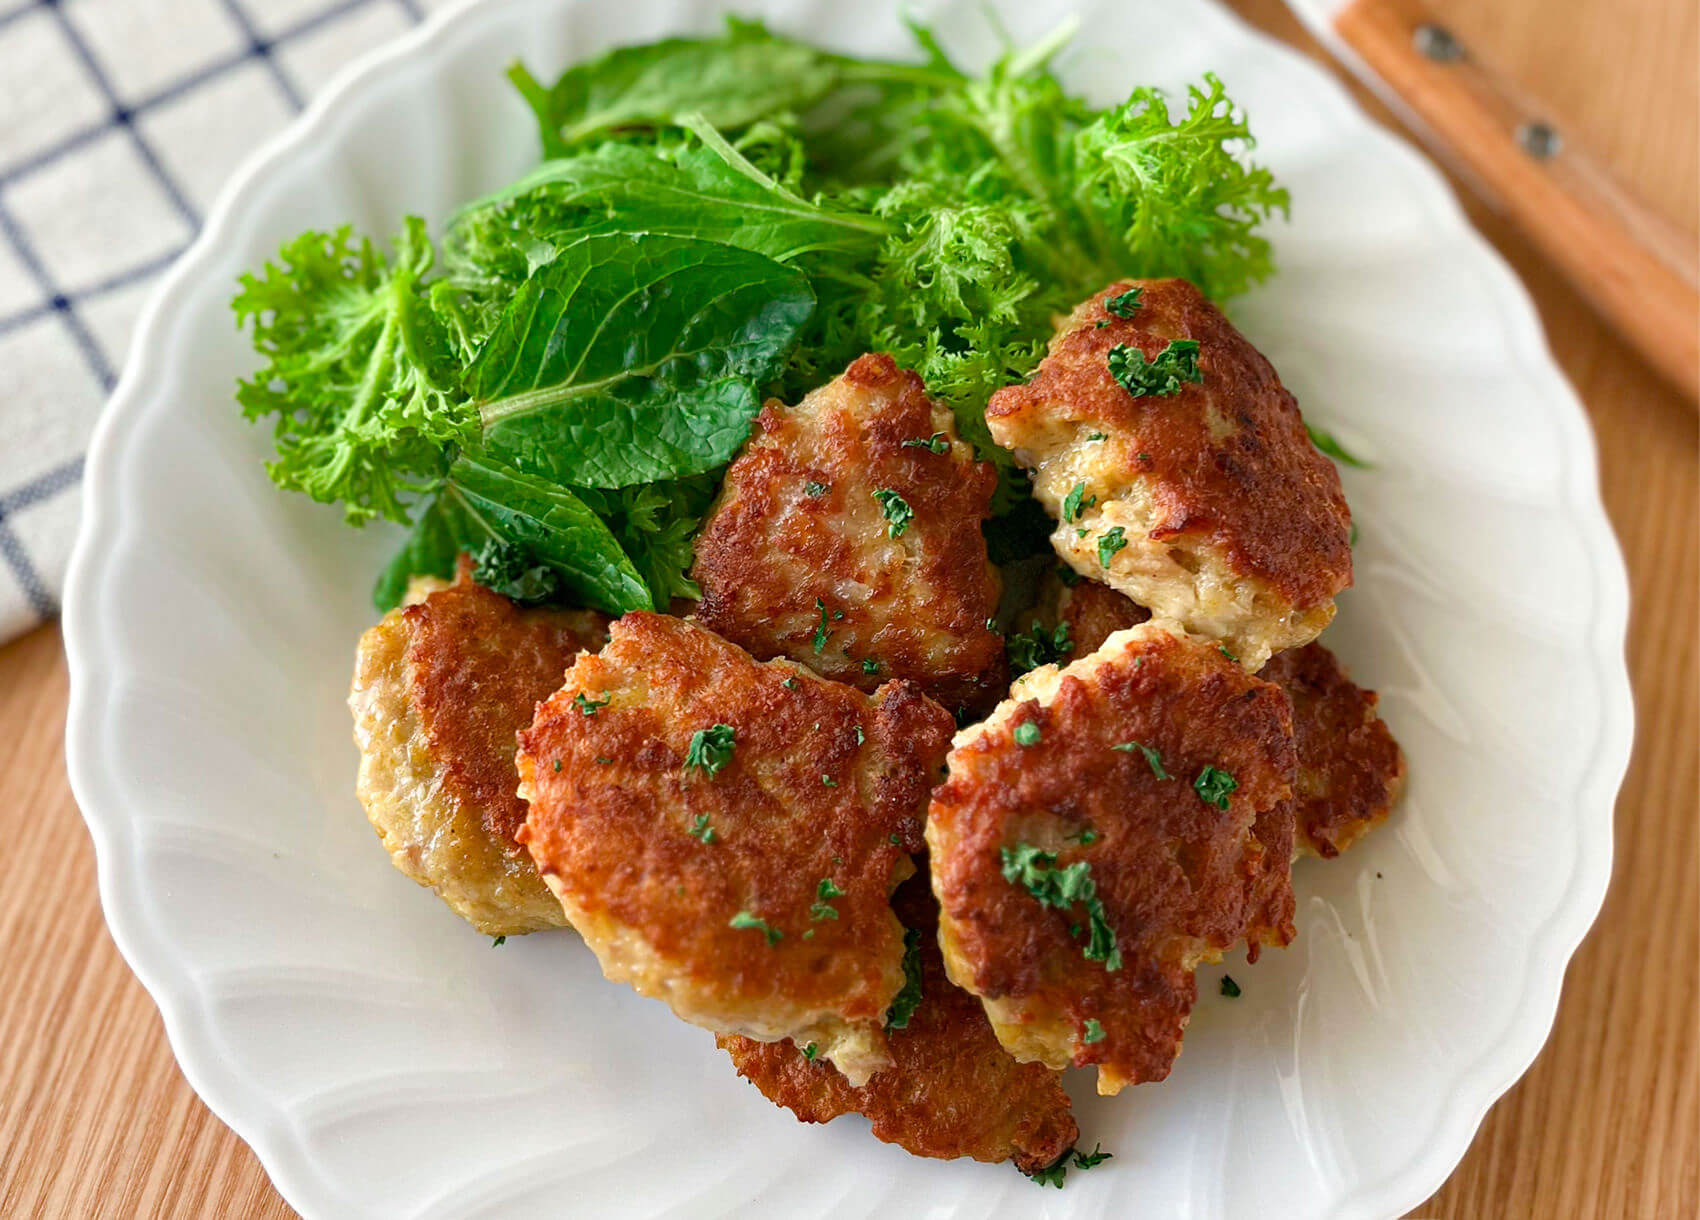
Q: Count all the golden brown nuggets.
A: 7